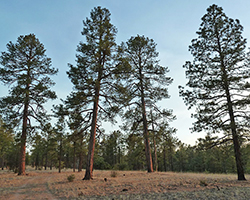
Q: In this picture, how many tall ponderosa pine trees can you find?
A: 4